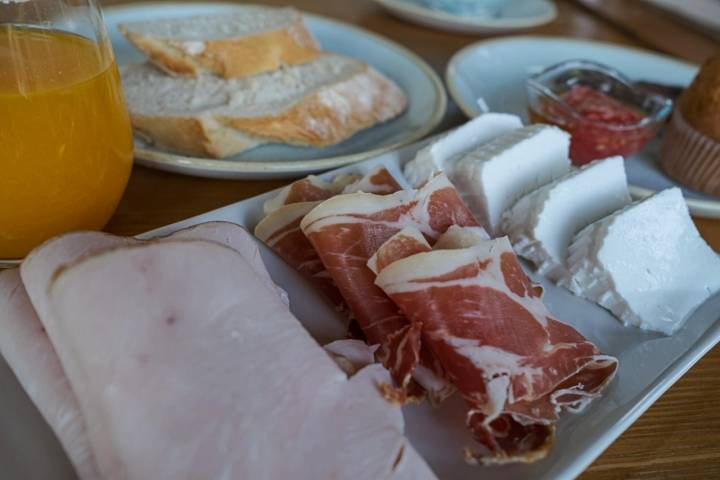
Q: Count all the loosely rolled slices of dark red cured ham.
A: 3